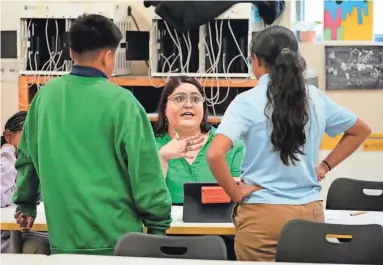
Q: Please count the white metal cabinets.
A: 2